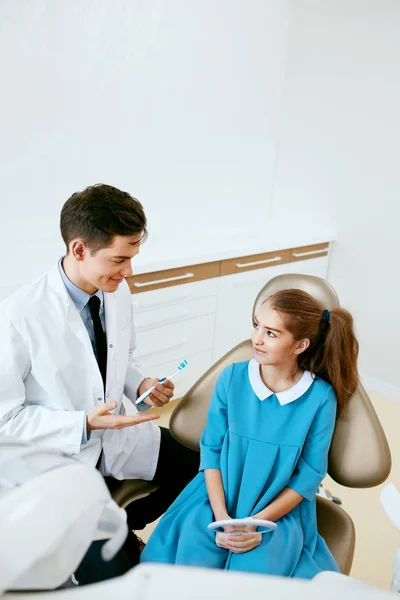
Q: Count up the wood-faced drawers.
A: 3